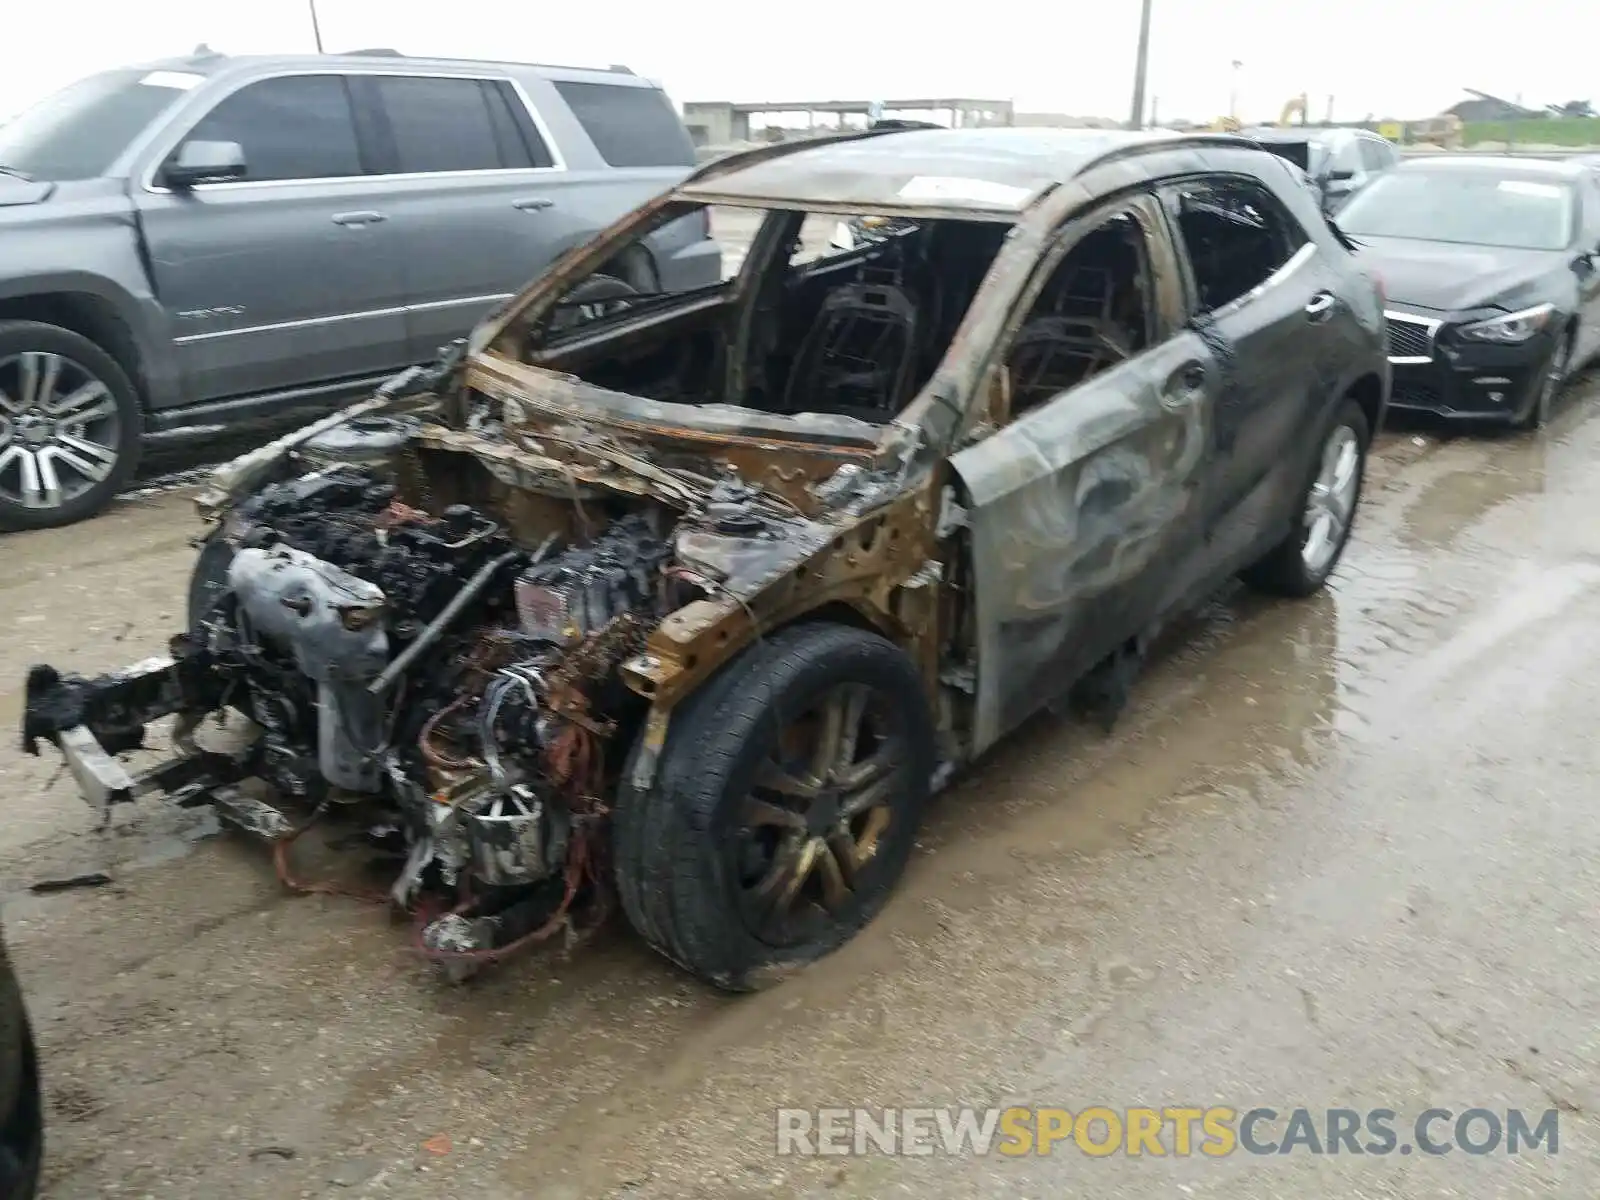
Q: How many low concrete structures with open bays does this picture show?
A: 1